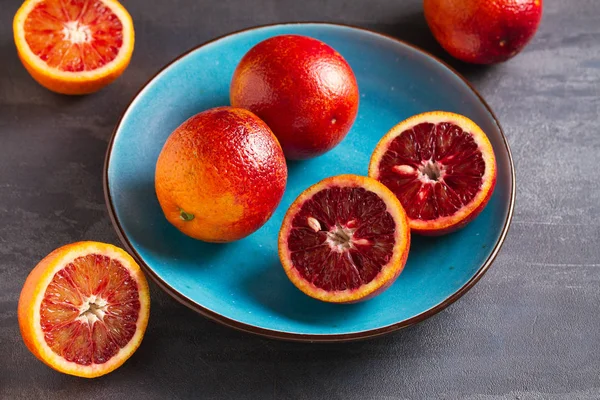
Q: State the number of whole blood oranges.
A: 3